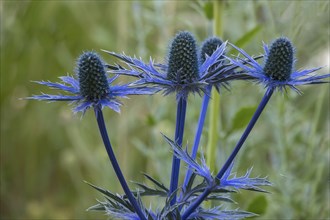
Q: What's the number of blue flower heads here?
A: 4